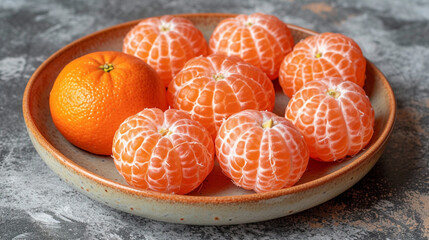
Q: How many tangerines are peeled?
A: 7